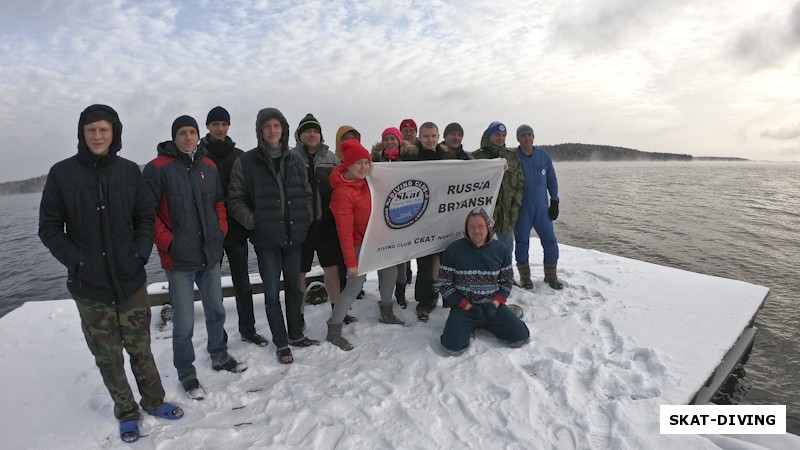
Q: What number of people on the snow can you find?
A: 14